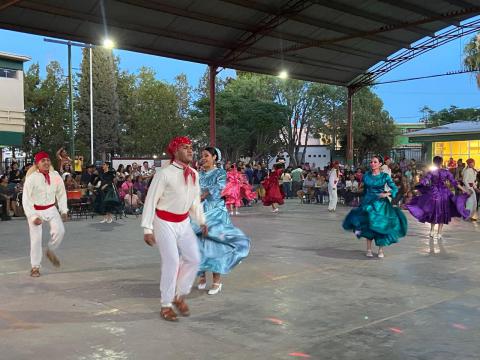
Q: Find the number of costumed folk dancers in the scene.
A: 11